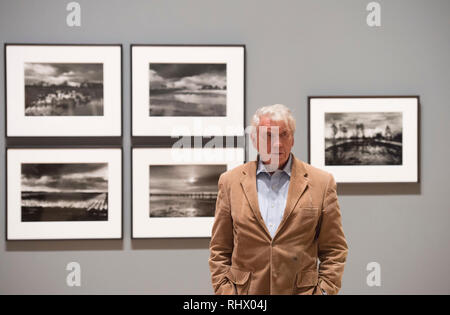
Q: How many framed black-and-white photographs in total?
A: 5